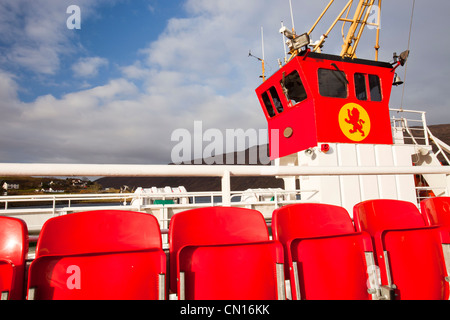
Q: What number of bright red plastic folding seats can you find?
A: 6